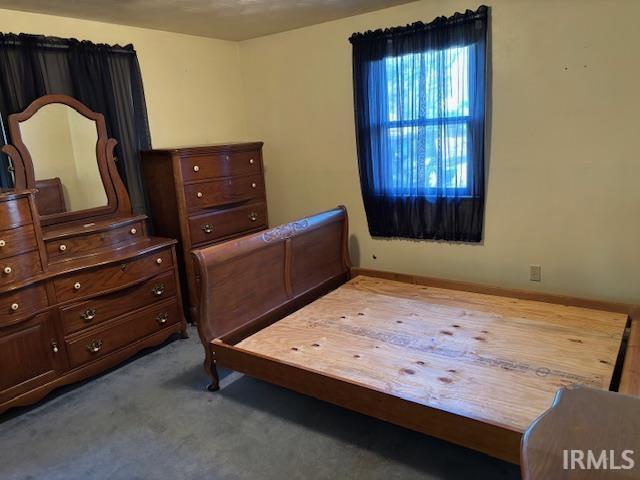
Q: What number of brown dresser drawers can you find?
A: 11